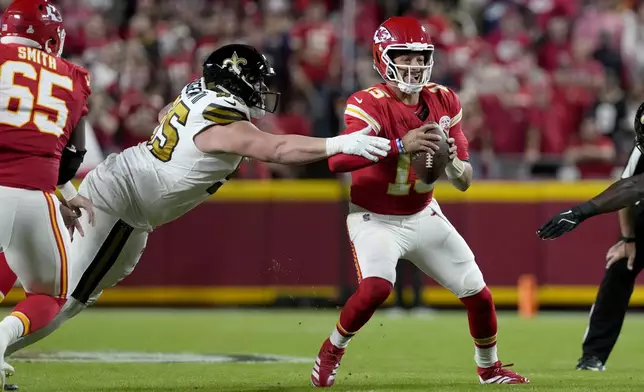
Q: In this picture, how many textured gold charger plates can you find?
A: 0